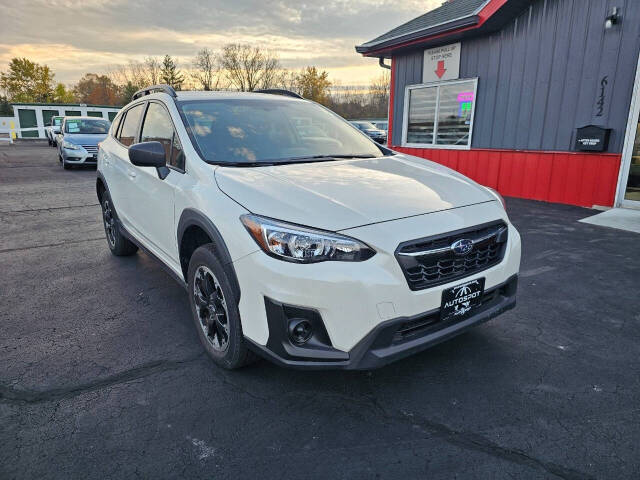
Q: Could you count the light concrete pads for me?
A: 1